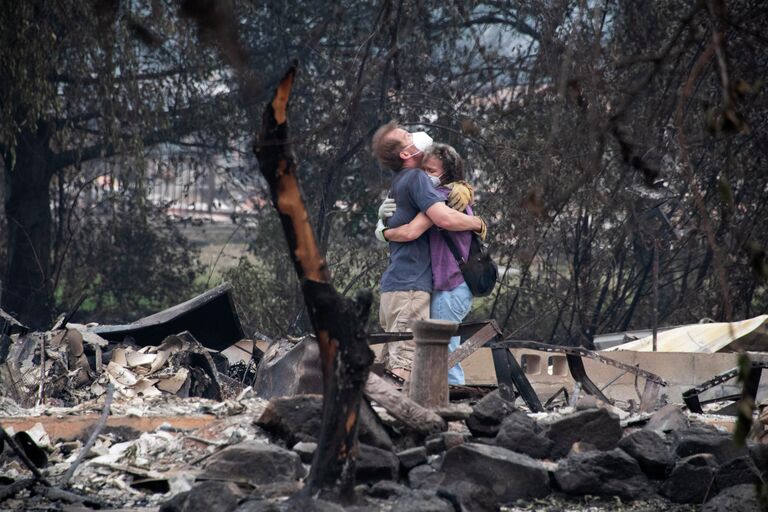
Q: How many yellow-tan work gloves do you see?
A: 2